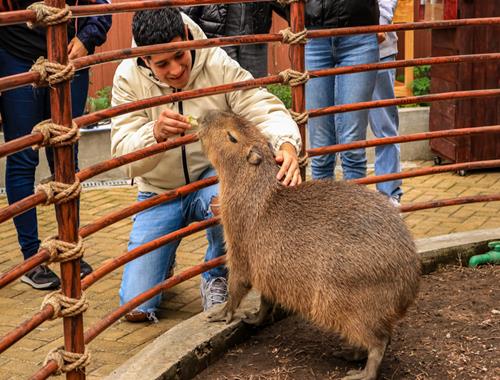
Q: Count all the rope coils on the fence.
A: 12